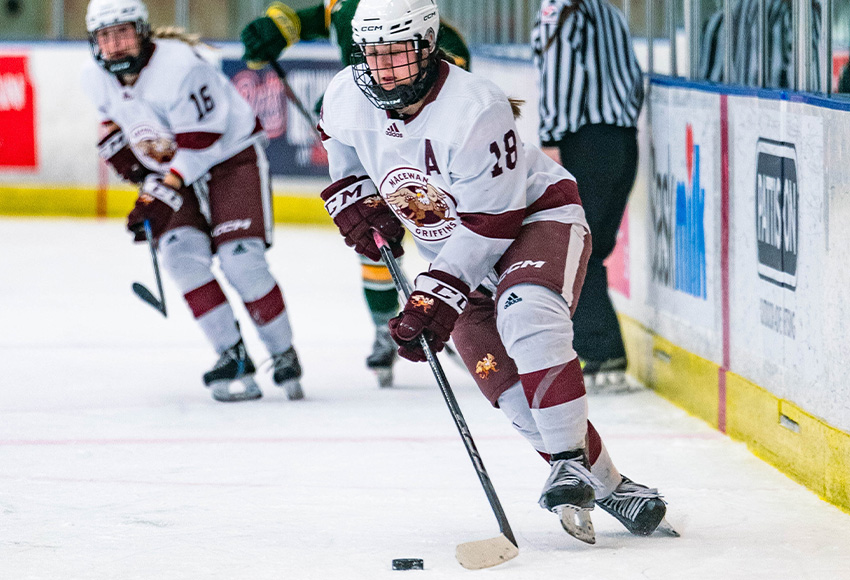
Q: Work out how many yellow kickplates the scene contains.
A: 2